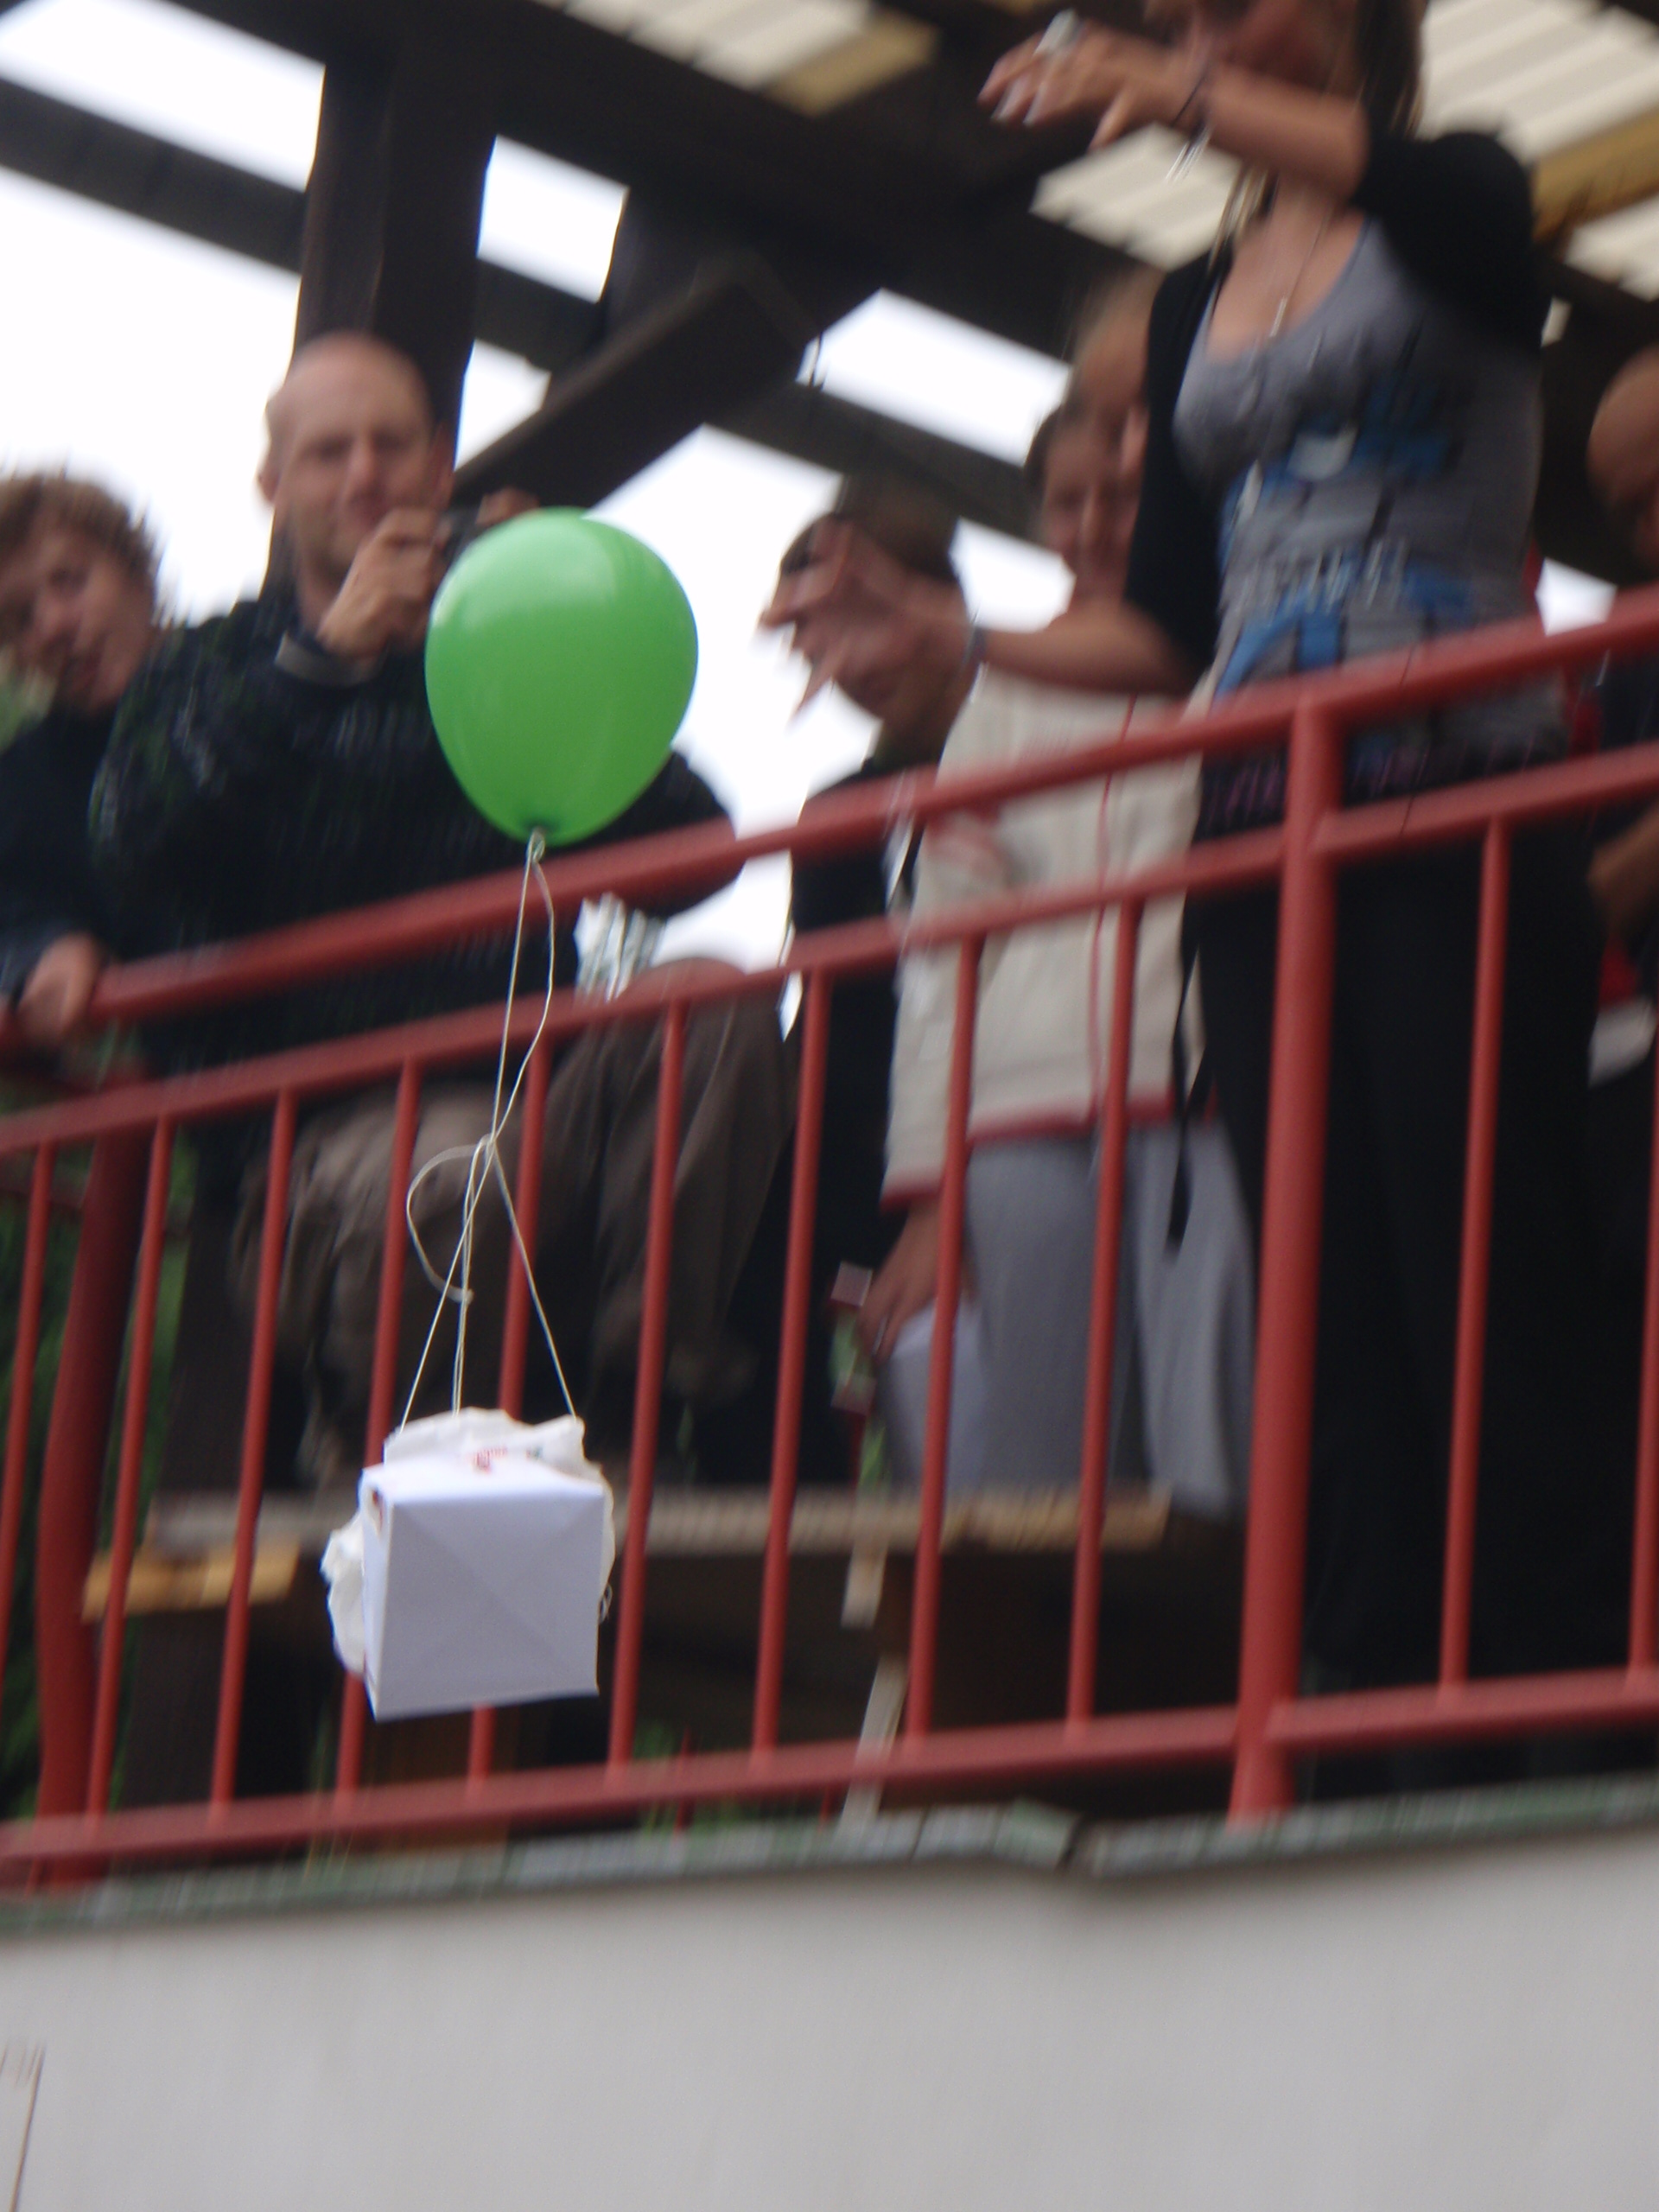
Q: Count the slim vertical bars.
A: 11